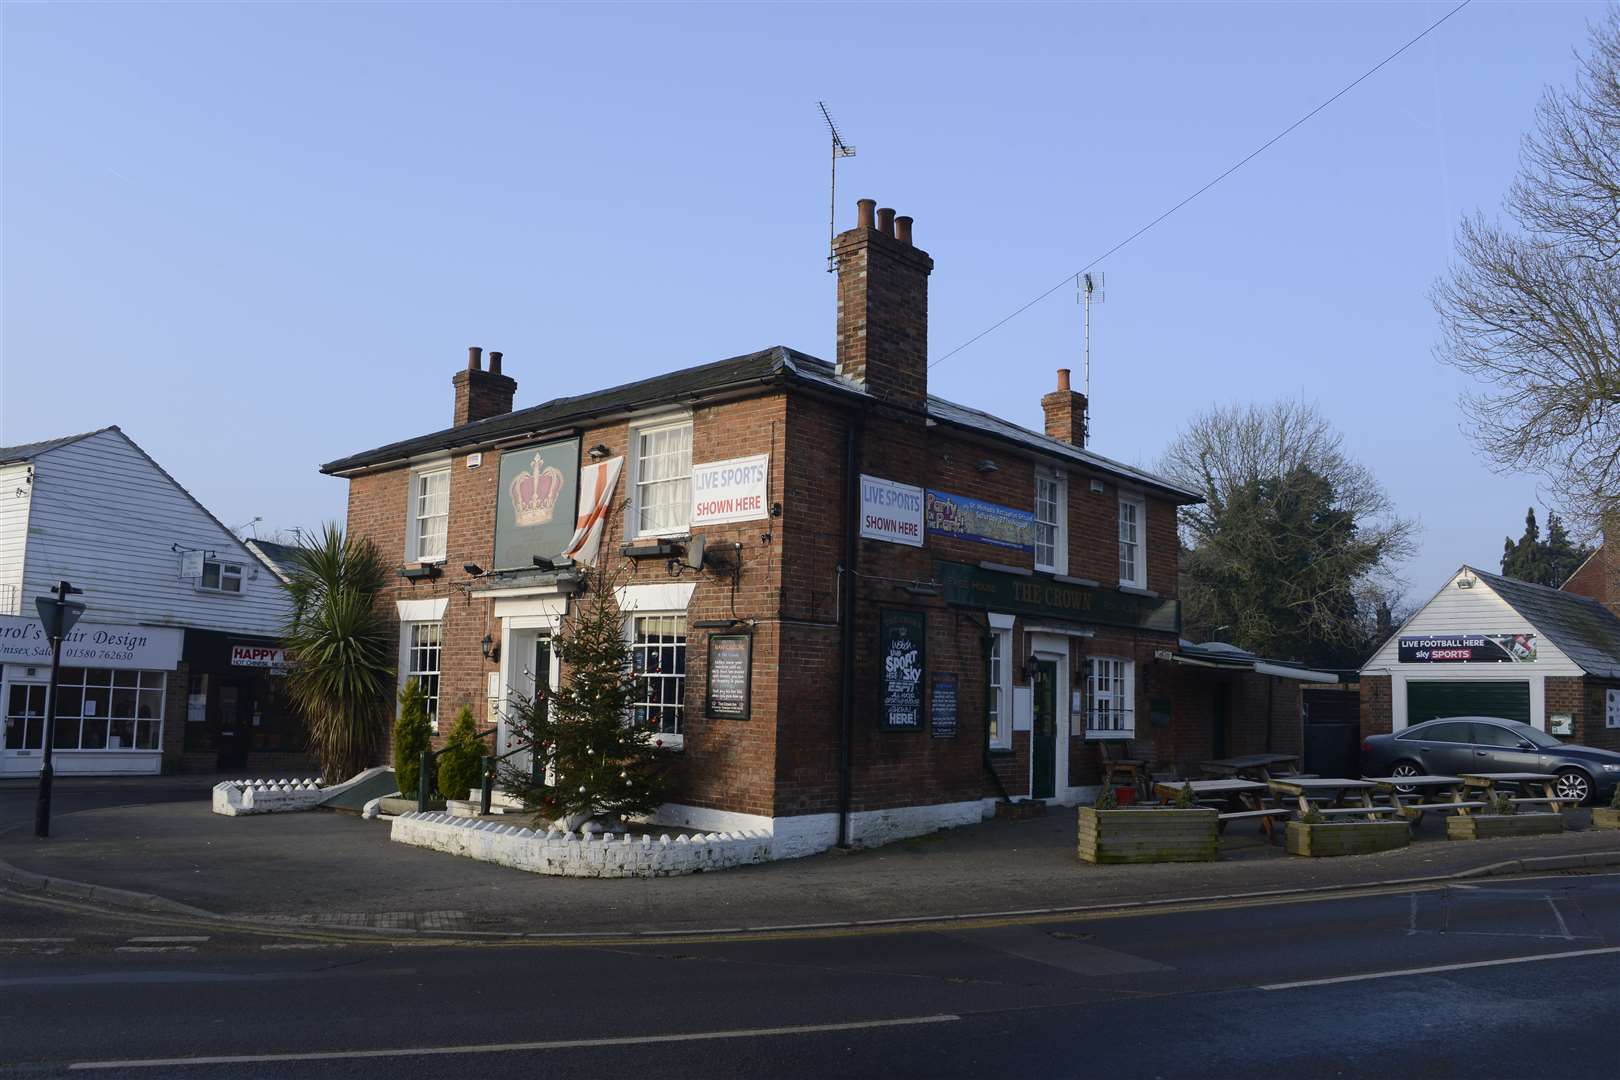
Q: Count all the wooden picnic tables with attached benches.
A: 5